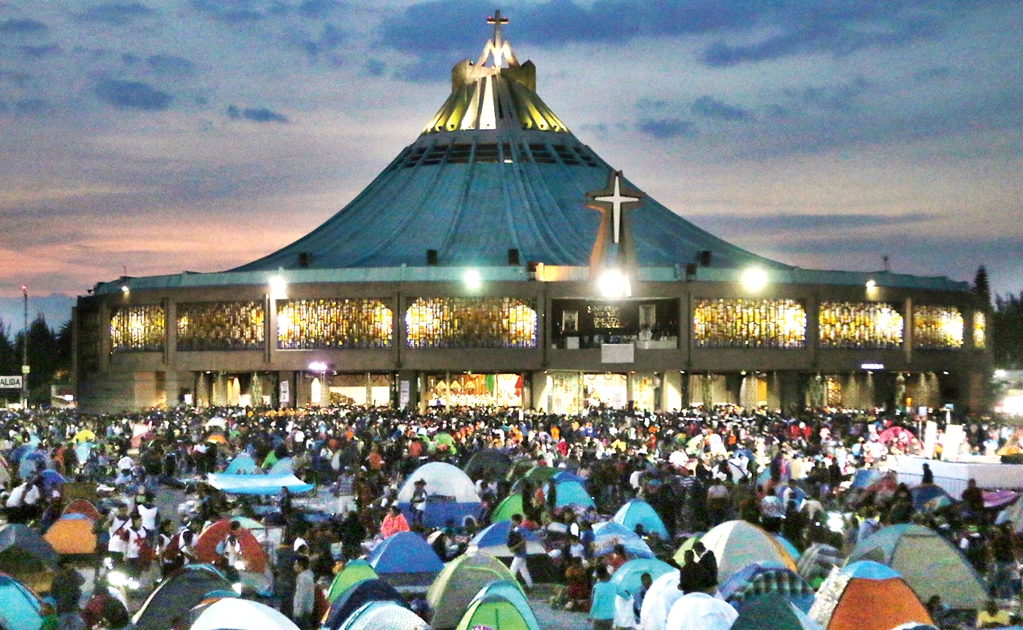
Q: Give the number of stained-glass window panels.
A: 8